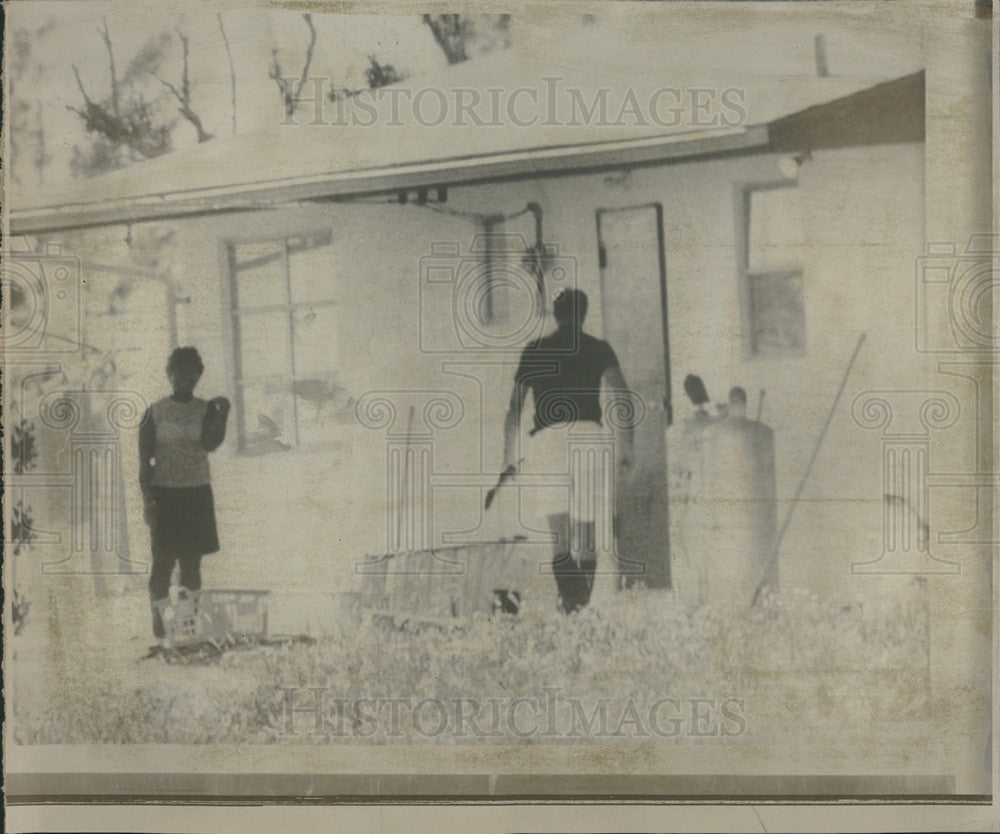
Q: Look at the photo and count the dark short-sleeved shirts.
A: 1